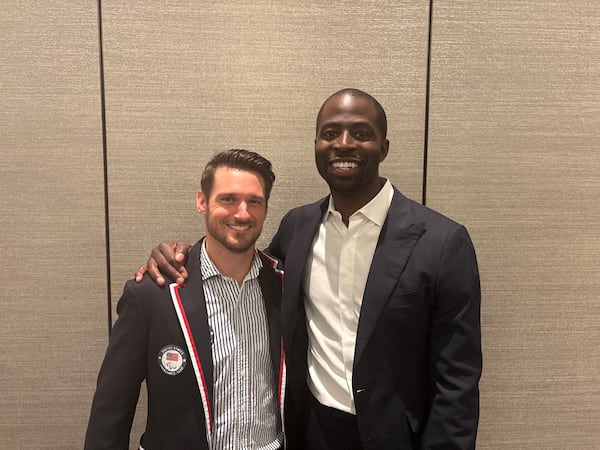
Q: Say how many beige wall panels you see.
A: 3